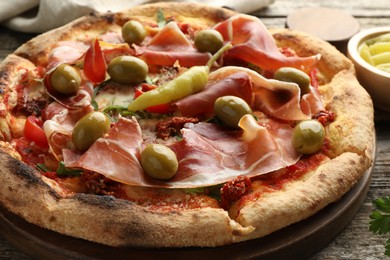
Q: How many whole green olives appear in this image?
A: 9